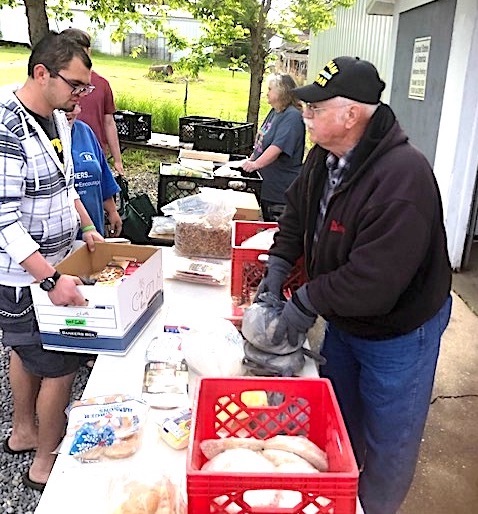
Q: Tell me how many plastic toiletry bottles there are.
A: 0